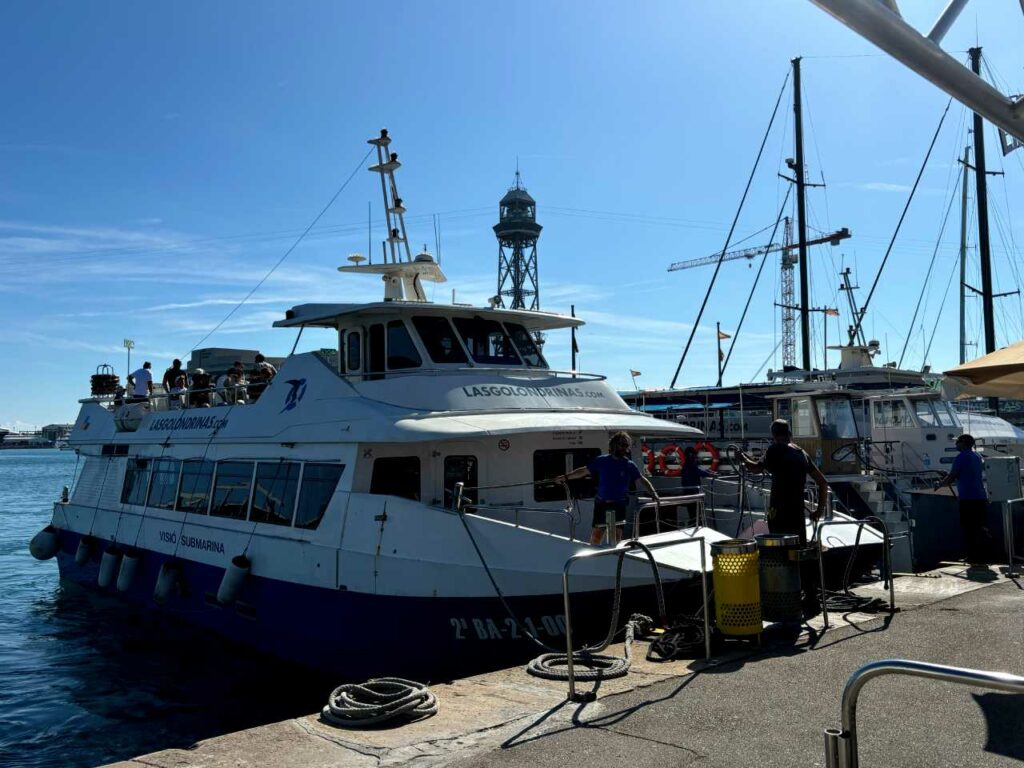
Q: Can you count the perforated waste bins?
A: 2